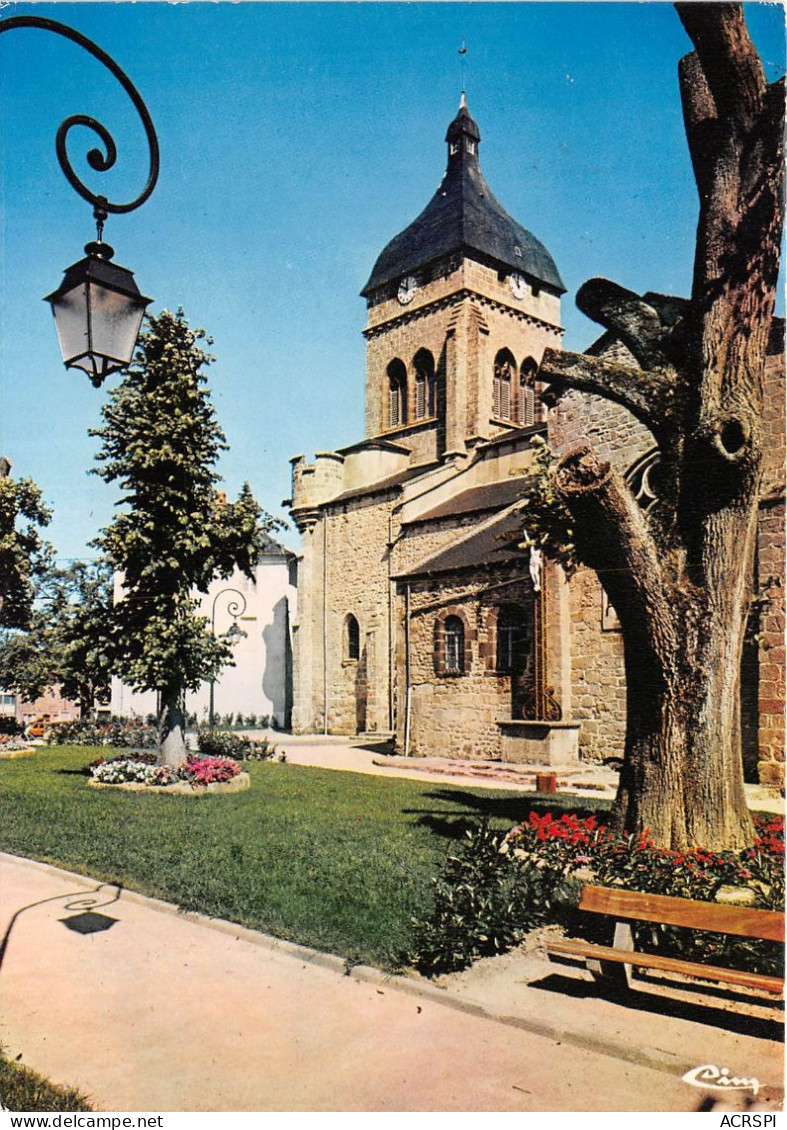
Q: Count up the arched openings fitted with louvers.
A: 4